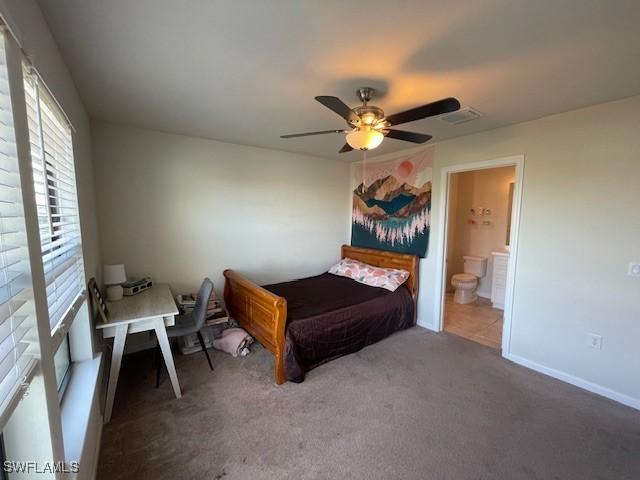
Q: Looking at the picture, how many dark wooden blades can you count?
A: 5